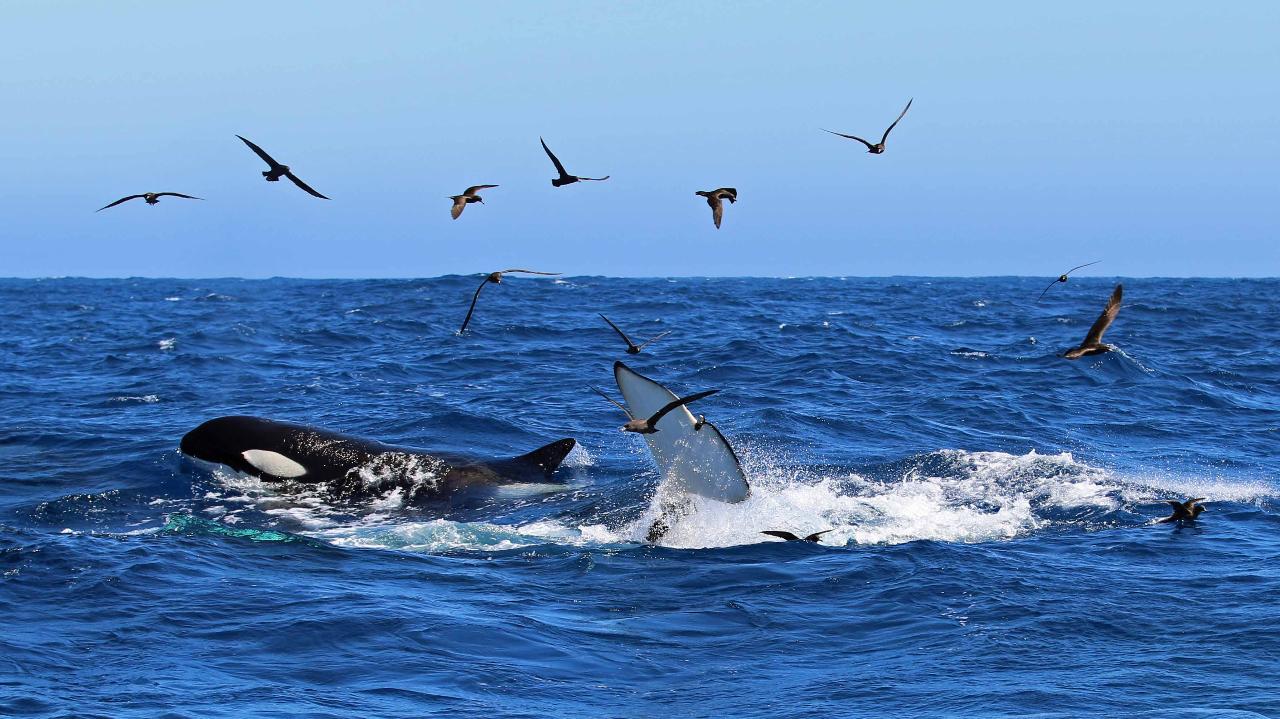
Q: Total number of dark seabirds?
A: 13